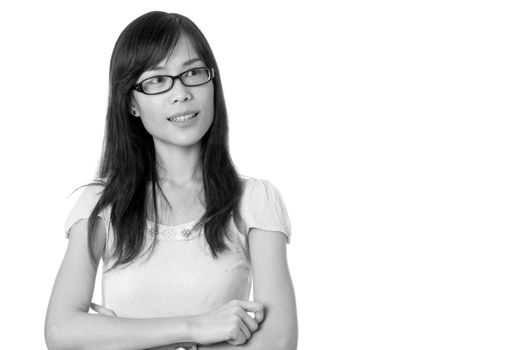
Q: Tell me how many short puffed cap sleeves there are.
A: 2